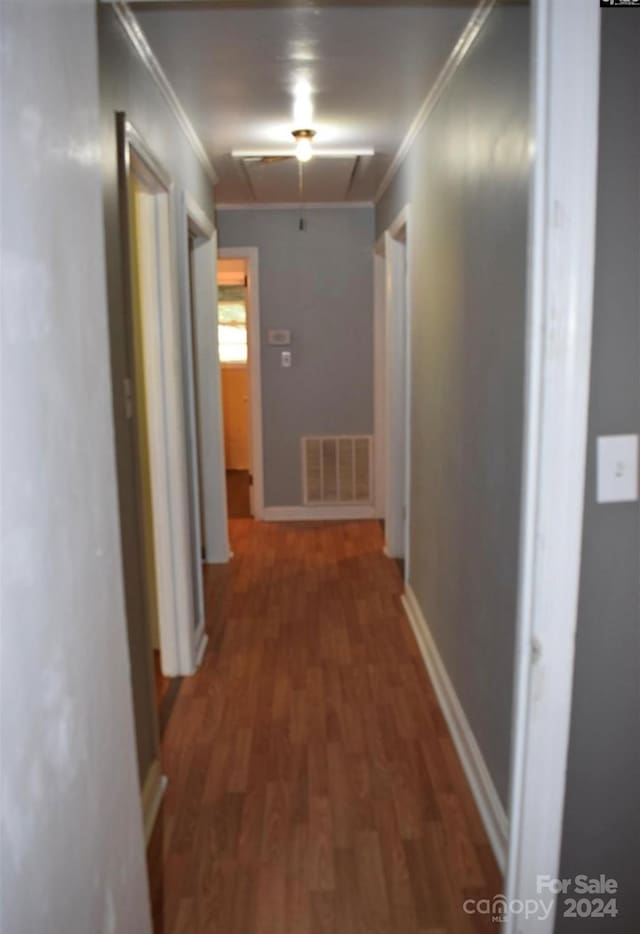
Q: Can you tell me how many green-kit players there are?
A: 0